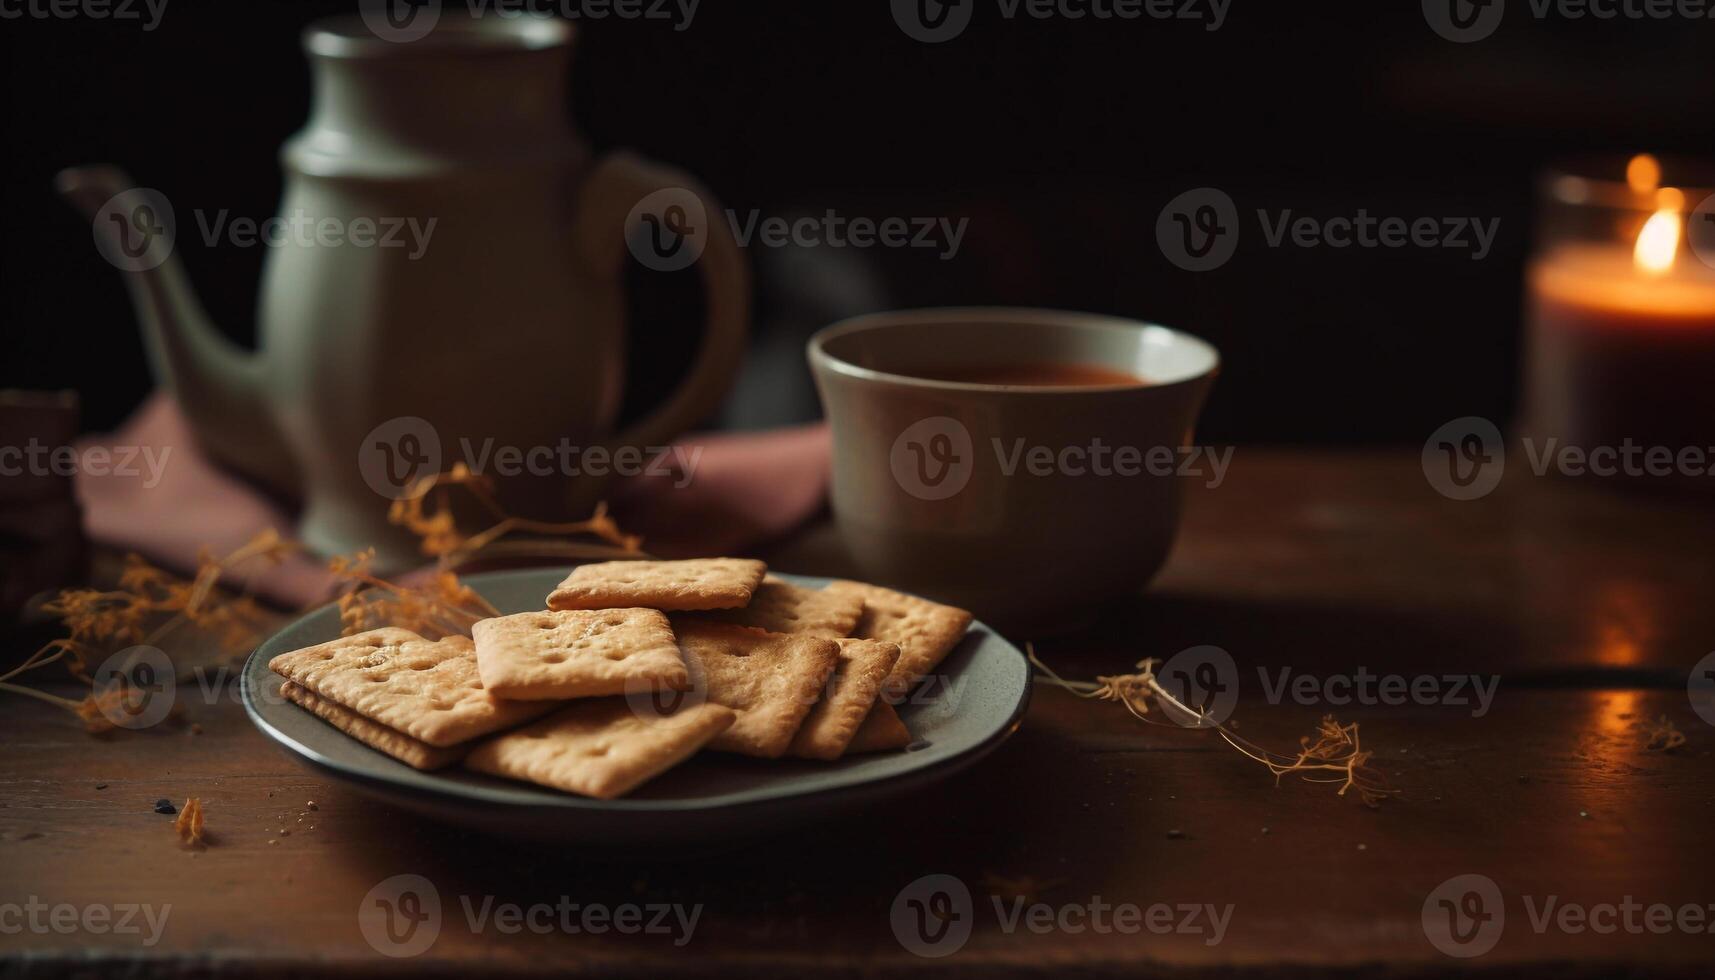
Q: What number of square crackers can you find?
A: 10